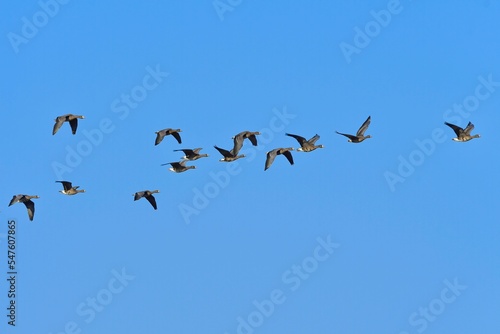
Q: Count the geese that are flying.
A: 13